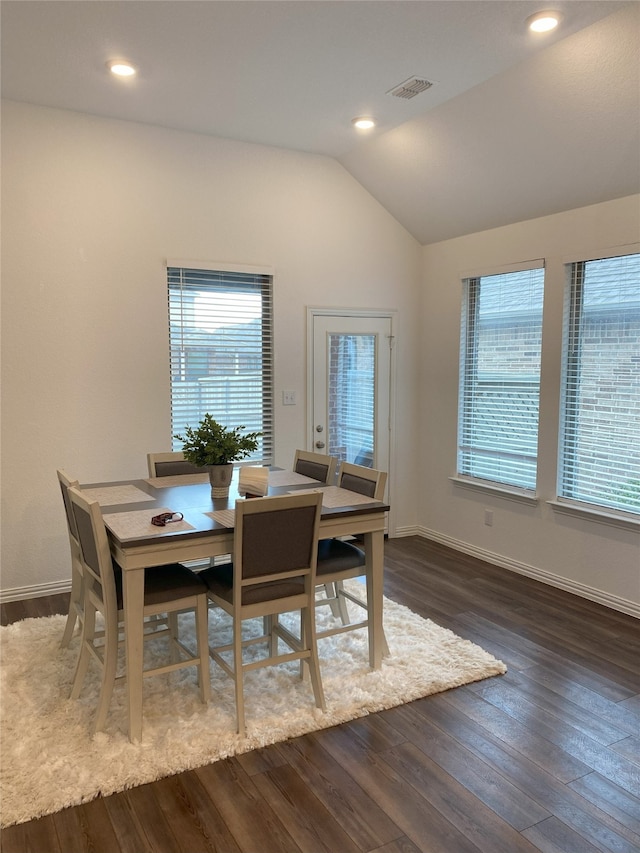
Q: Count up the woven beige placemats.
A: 6